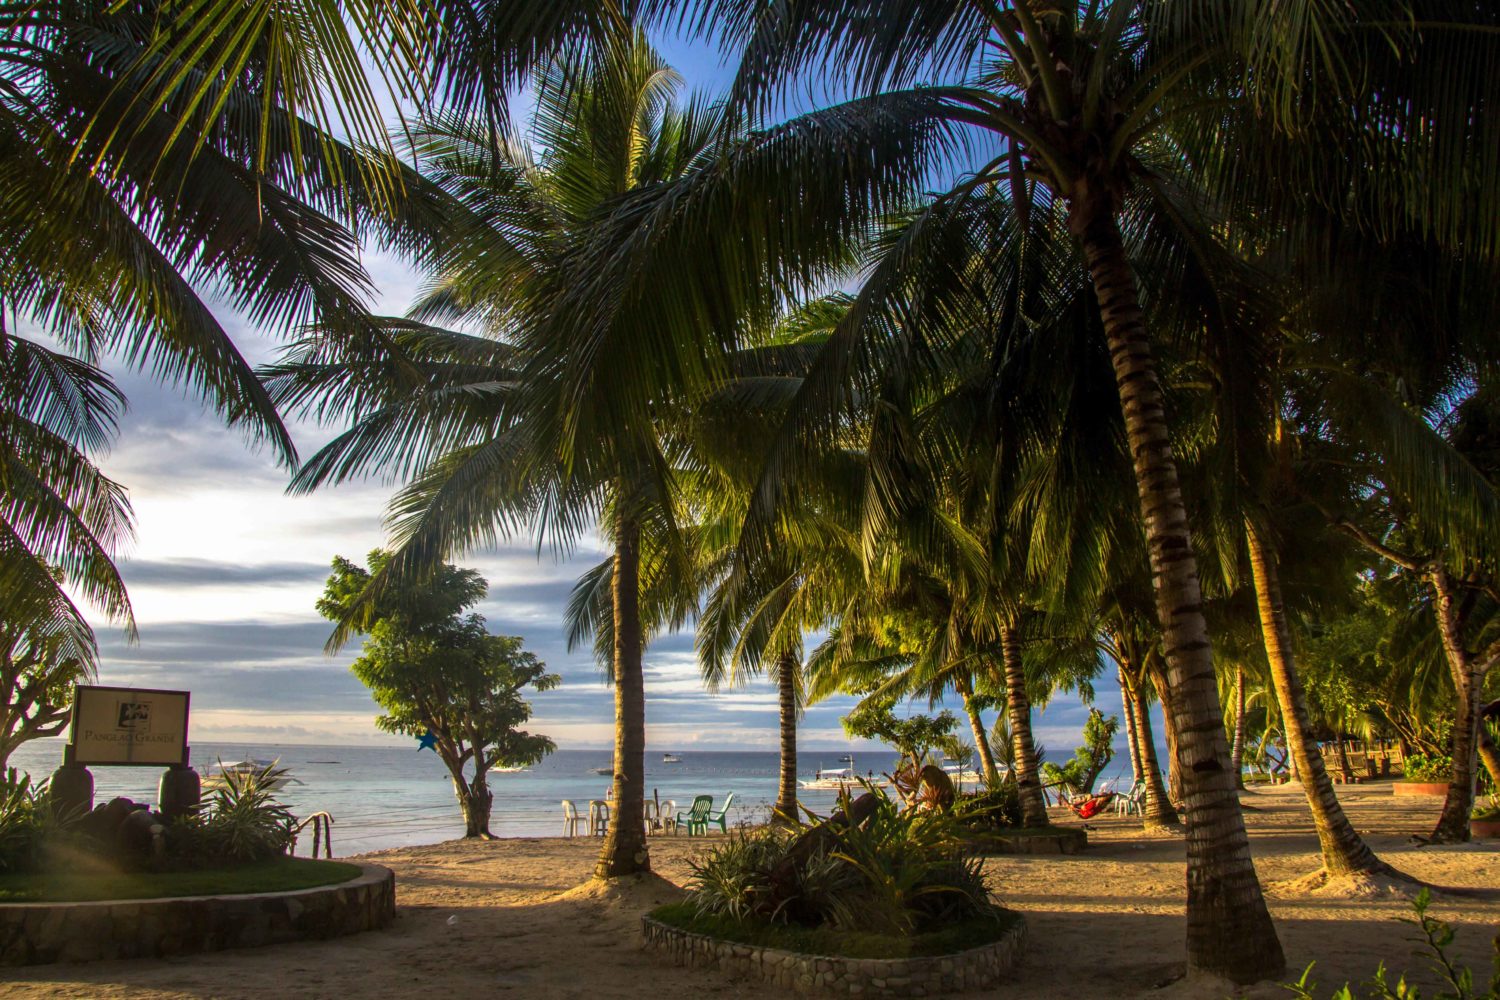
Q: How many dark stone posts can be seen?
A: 2